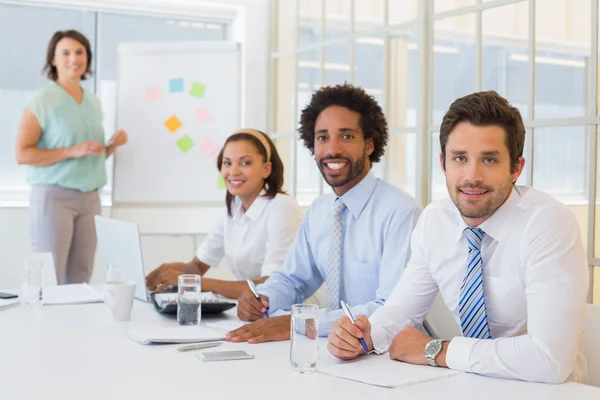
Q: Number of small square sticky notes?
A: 8